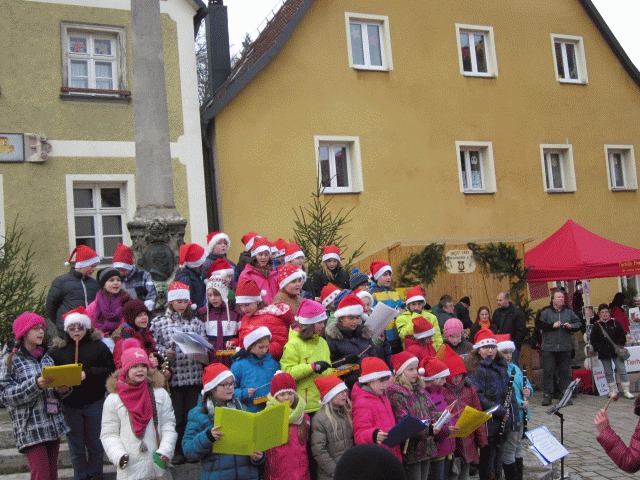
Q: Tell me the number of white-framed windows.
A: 9